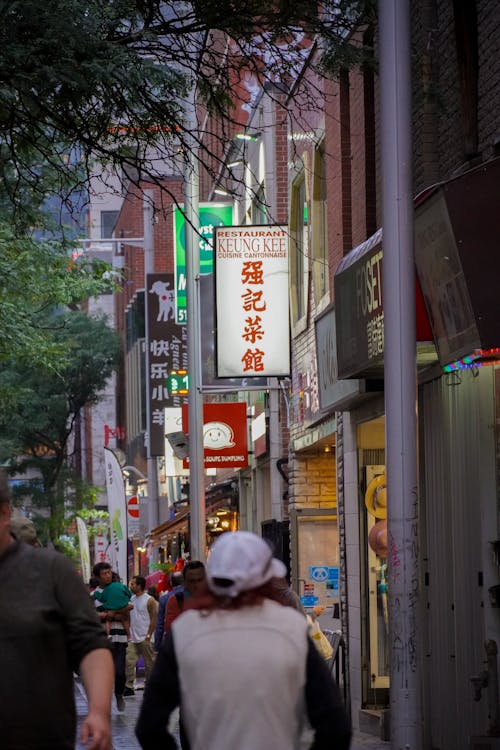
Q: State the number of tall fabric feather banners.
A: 2